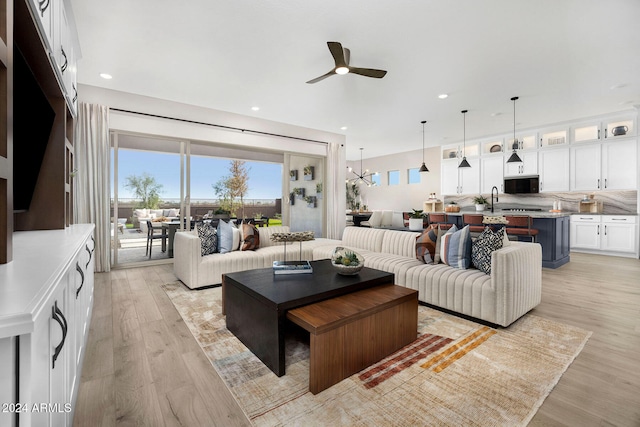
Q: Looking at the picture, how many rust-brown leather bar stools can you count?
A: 4